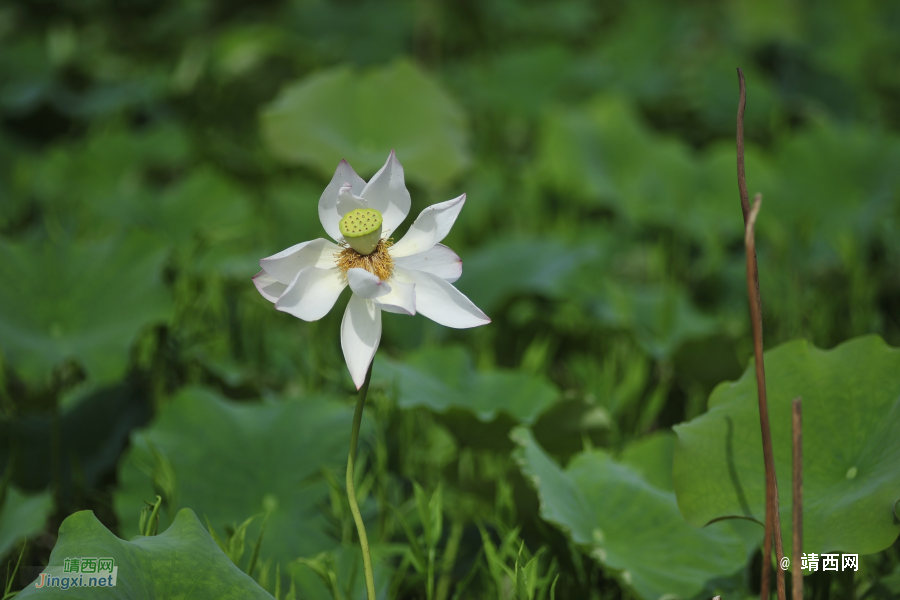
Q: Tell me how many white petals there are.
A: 12